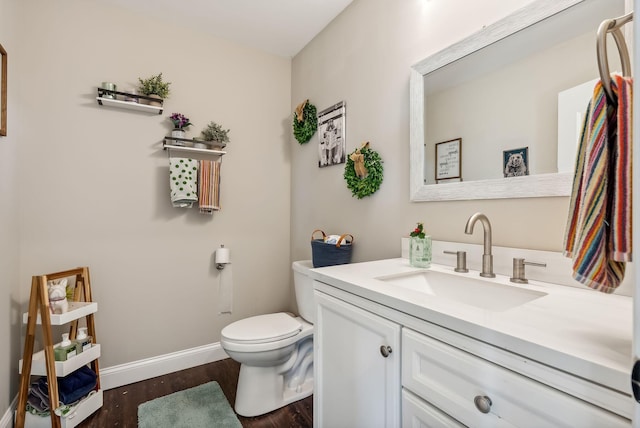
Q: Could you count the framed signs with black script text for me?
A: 1